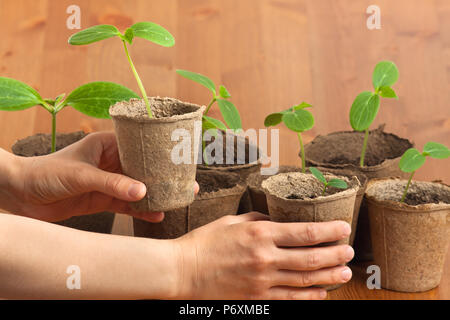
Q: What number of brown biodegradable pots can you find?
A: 8